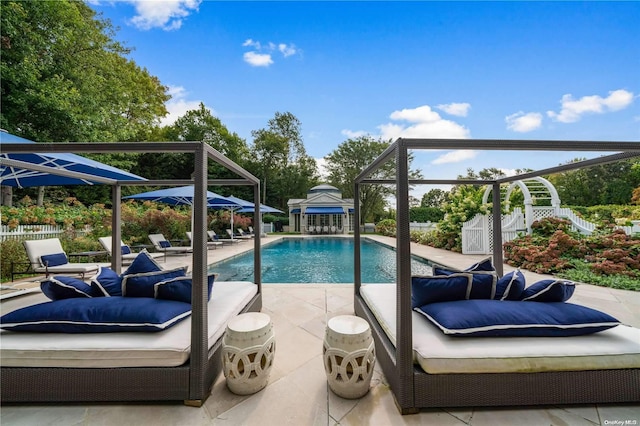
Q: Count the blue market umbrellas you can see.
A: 4